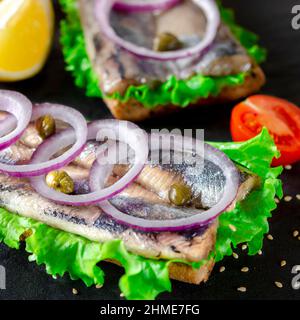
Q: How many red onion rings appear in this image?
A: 6